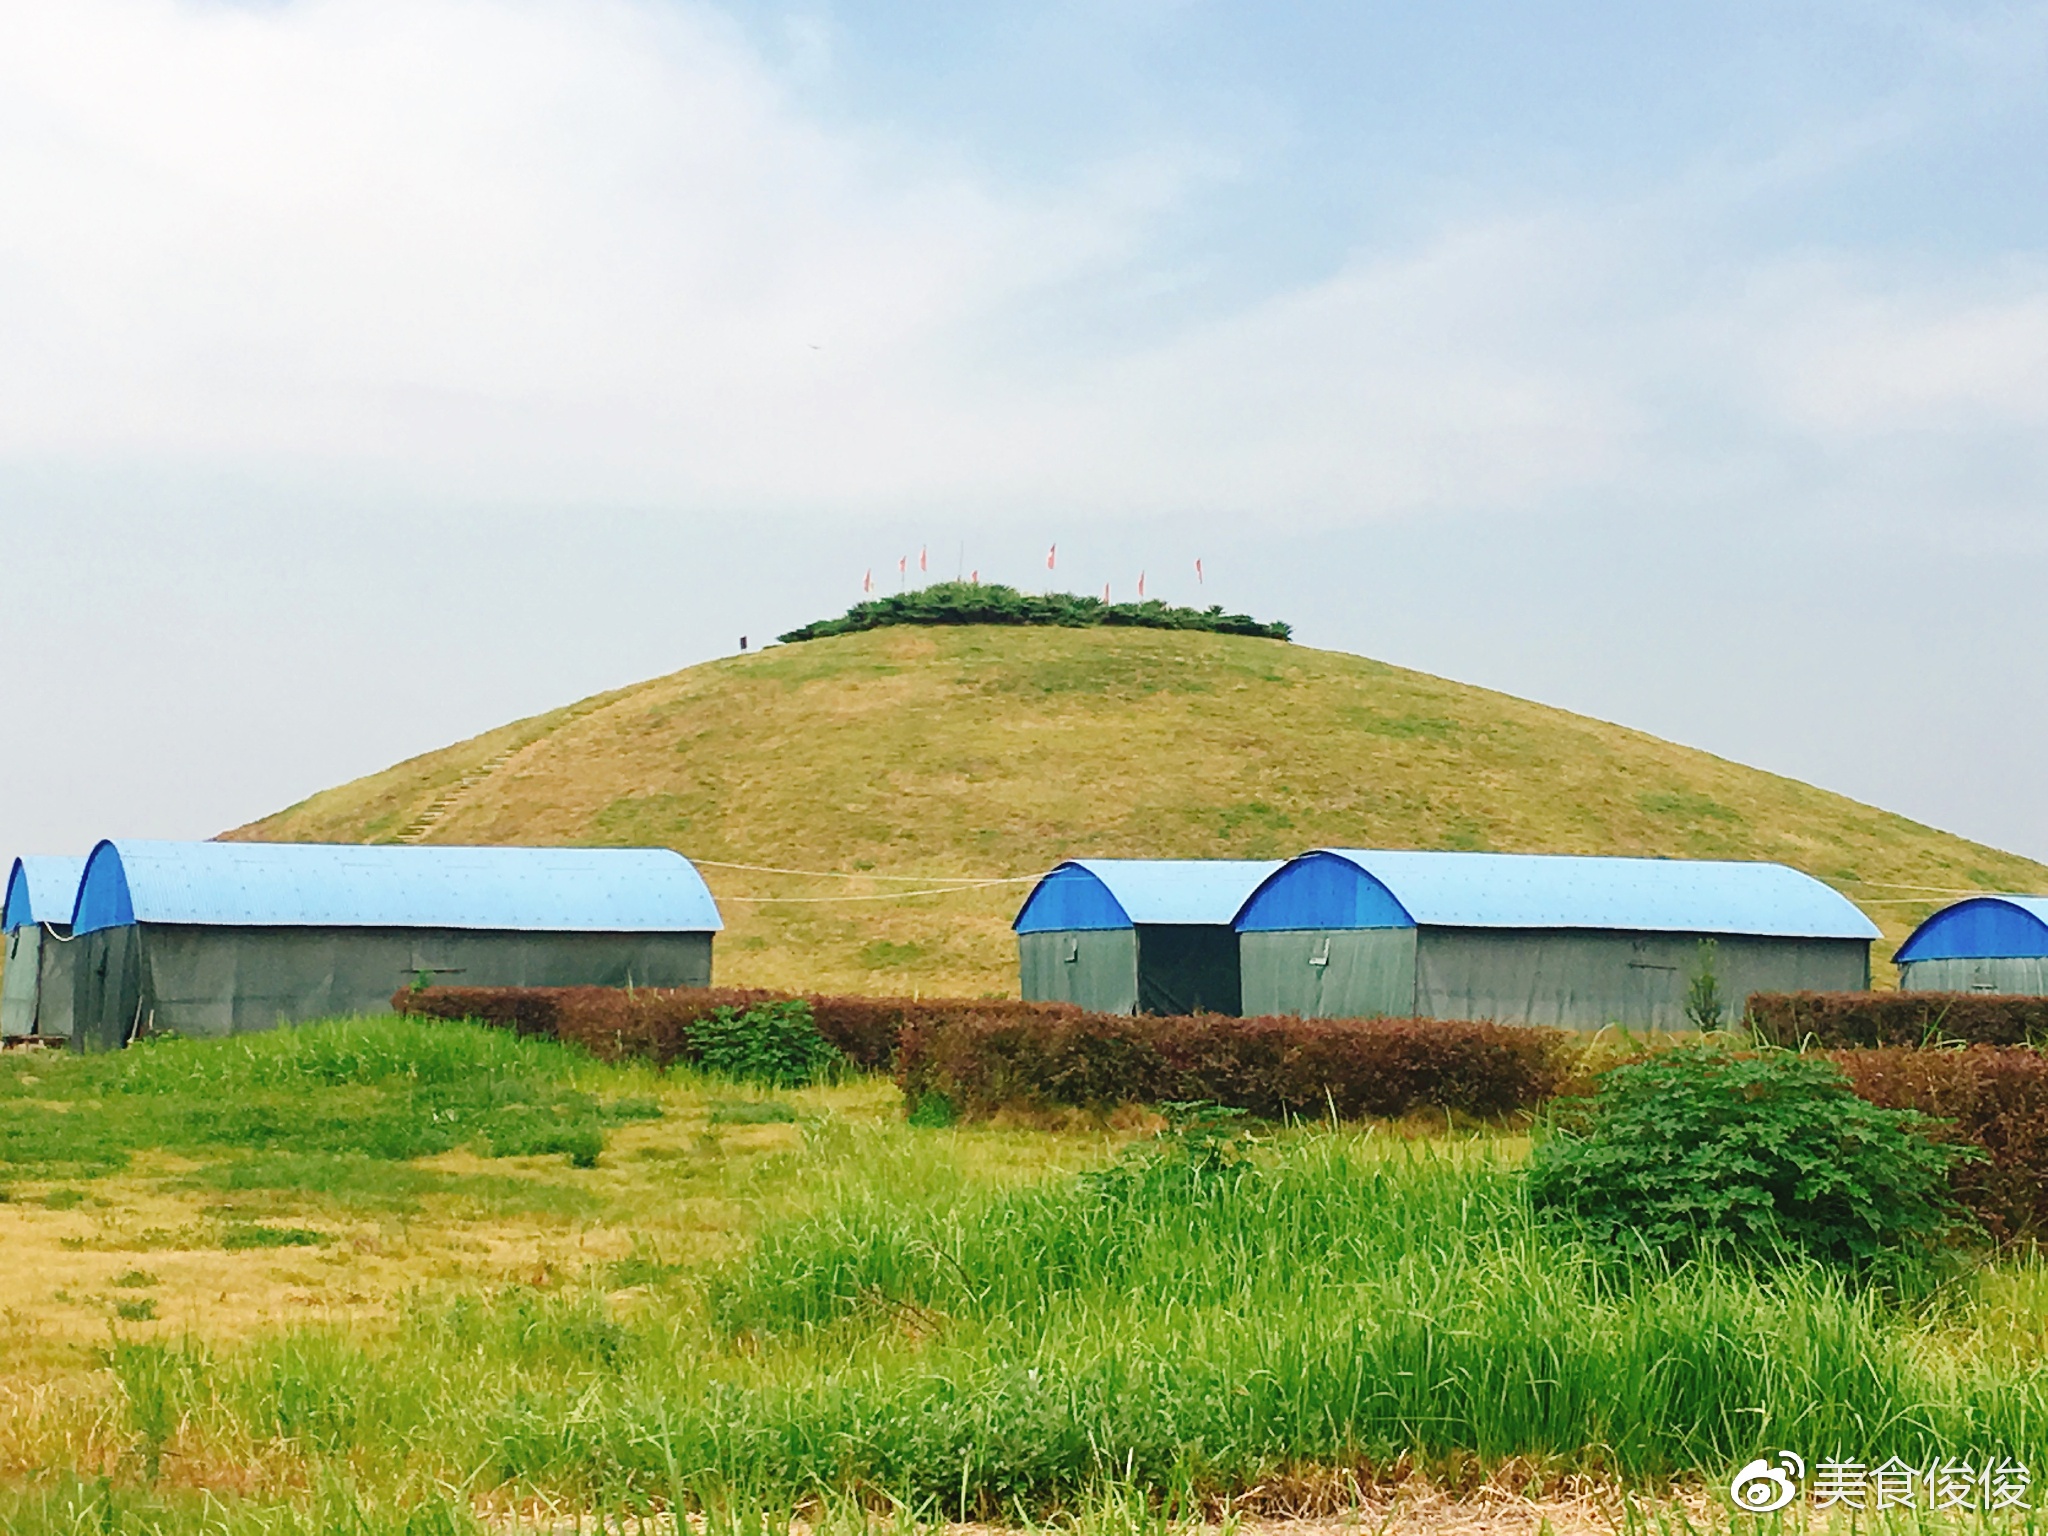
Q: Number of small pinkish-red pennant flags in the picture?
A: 8